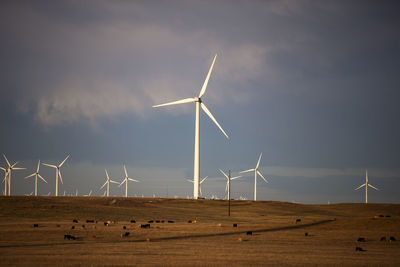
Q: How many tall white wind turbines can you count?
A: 11